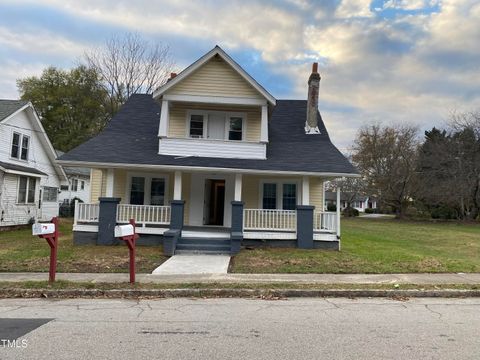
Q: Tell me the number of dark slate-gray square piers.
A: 4